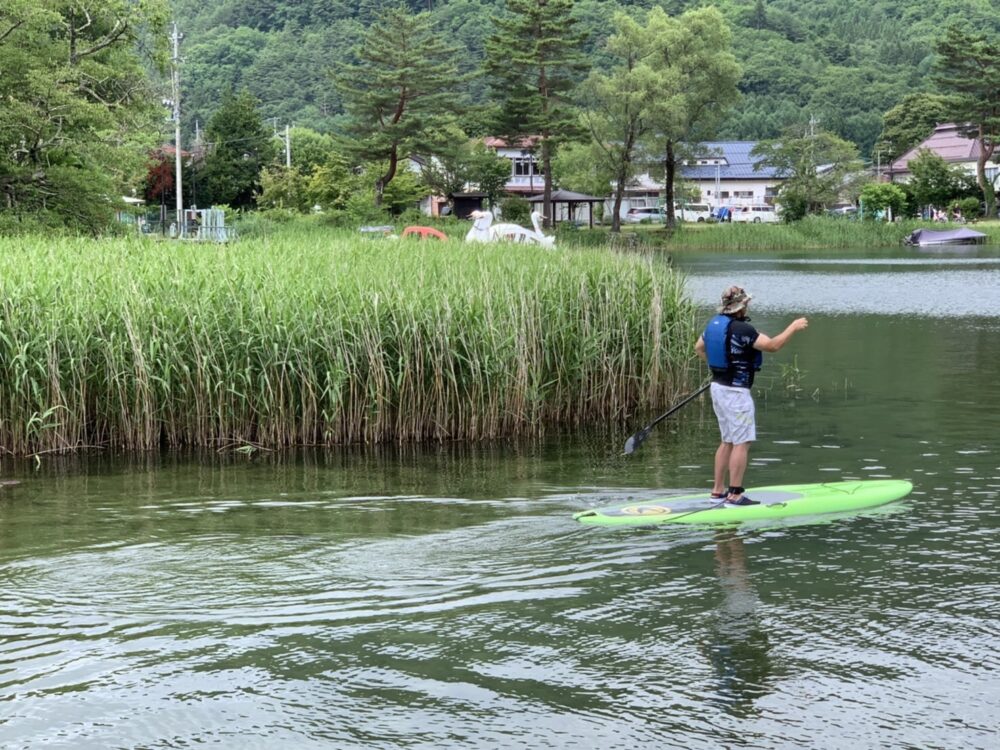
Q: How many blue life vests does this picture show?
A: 1